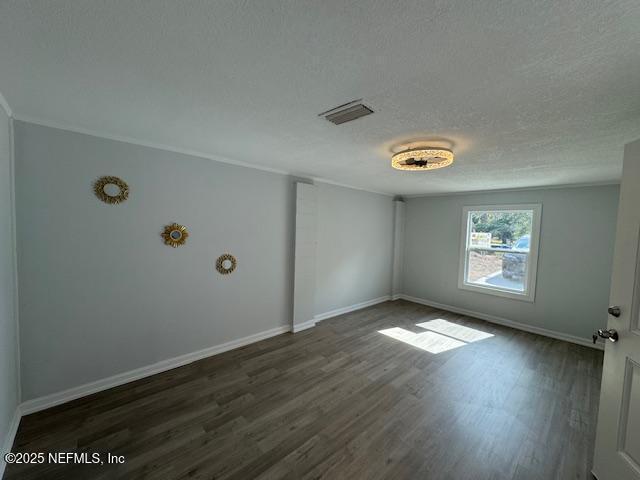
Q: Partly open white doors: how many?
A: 1